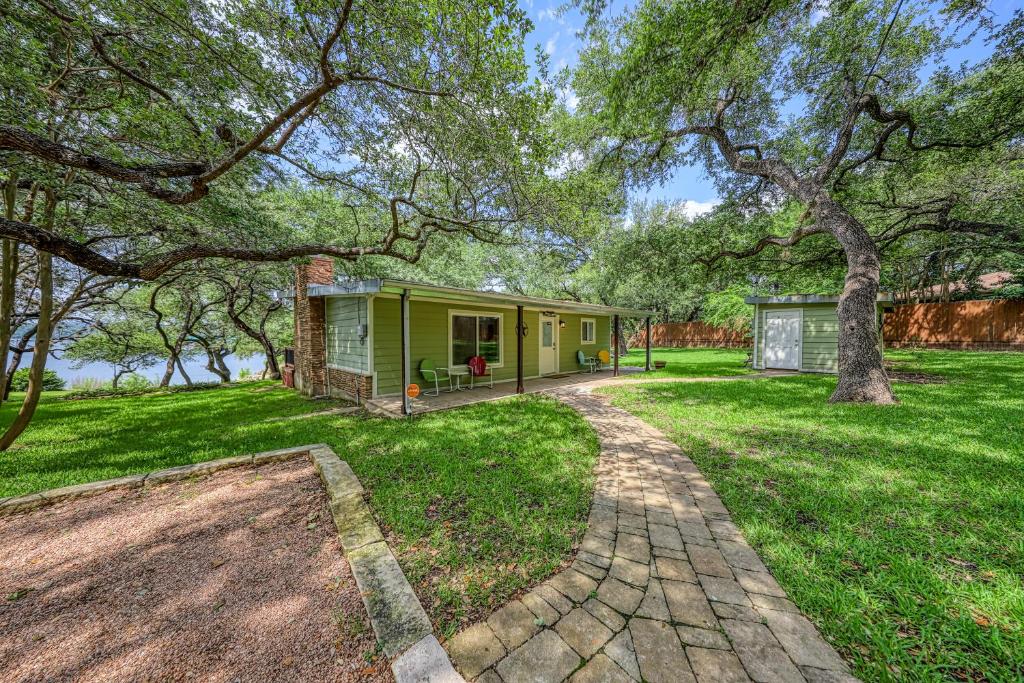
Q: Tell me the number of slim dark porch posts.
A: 4